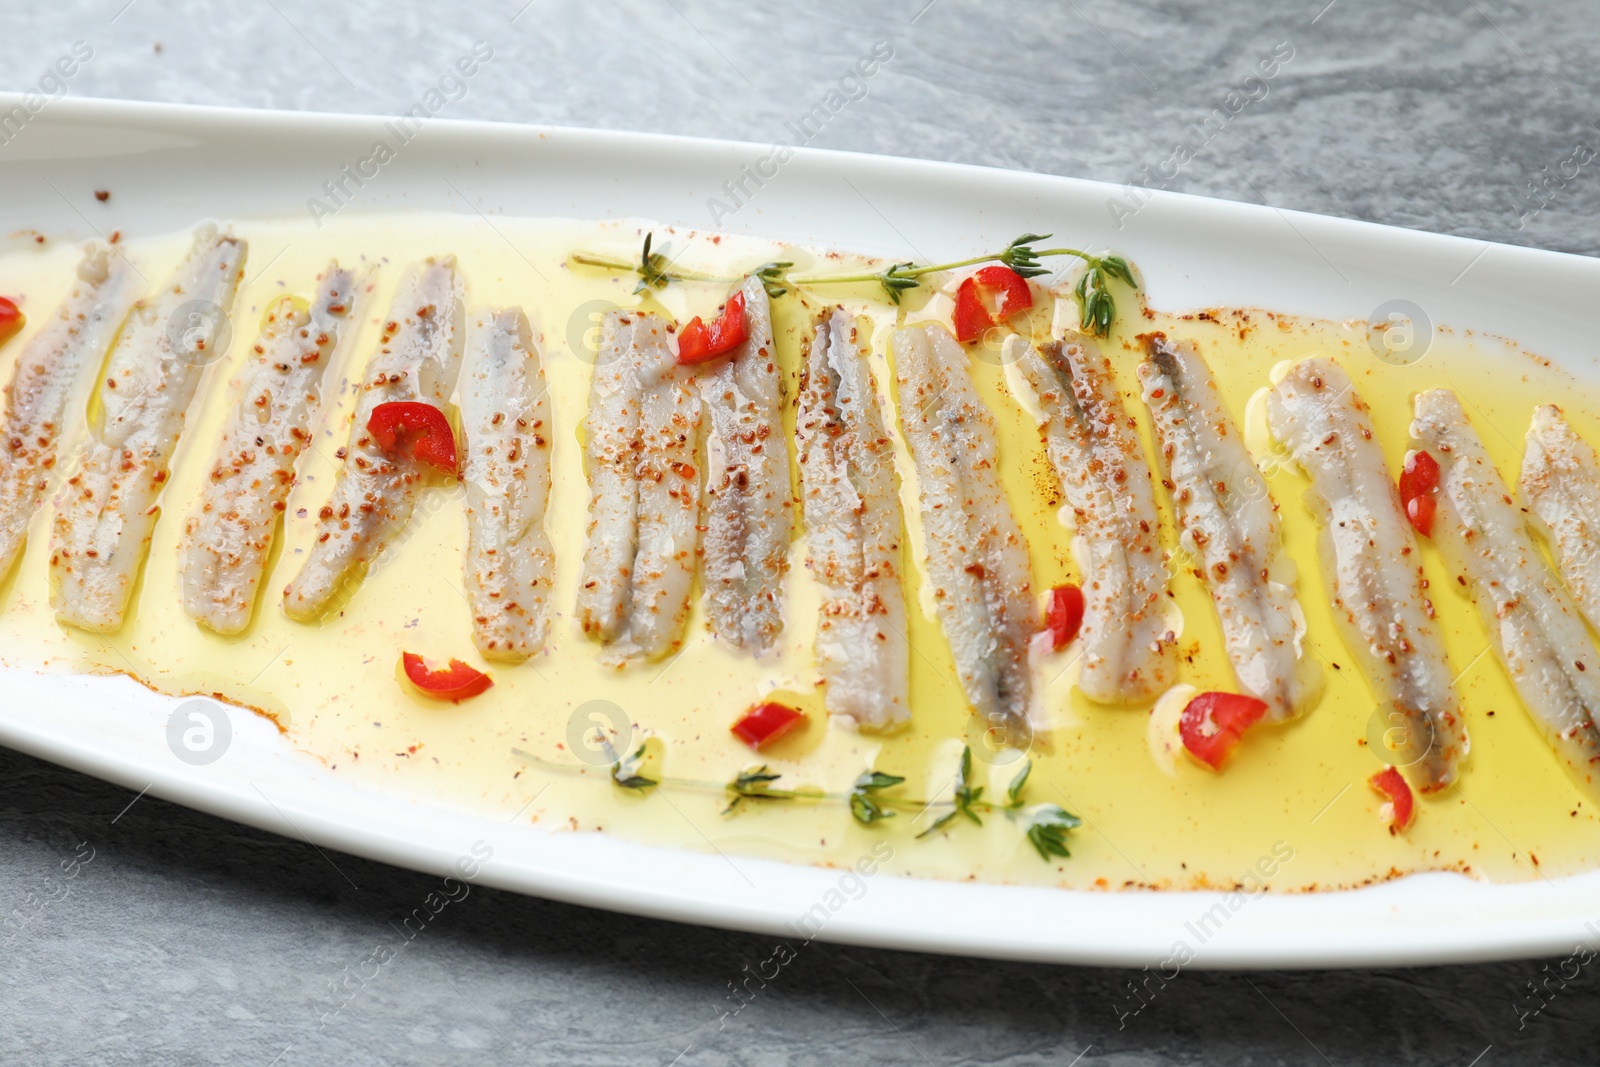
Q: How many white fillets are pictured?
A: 14